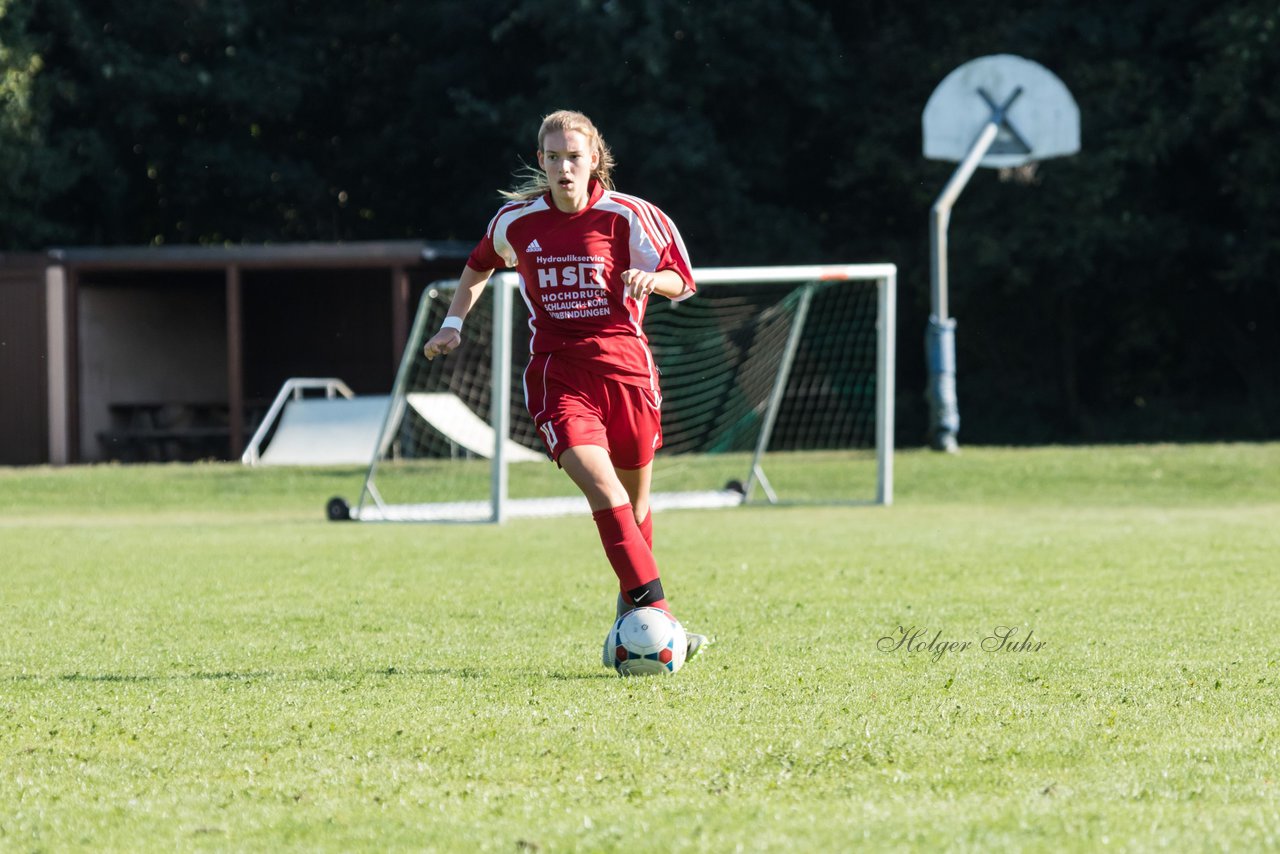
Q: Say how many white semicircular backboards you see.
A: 1